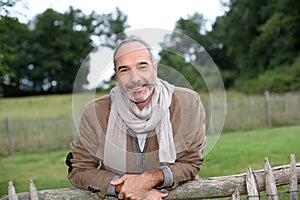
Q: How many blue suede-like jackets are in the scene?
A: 0